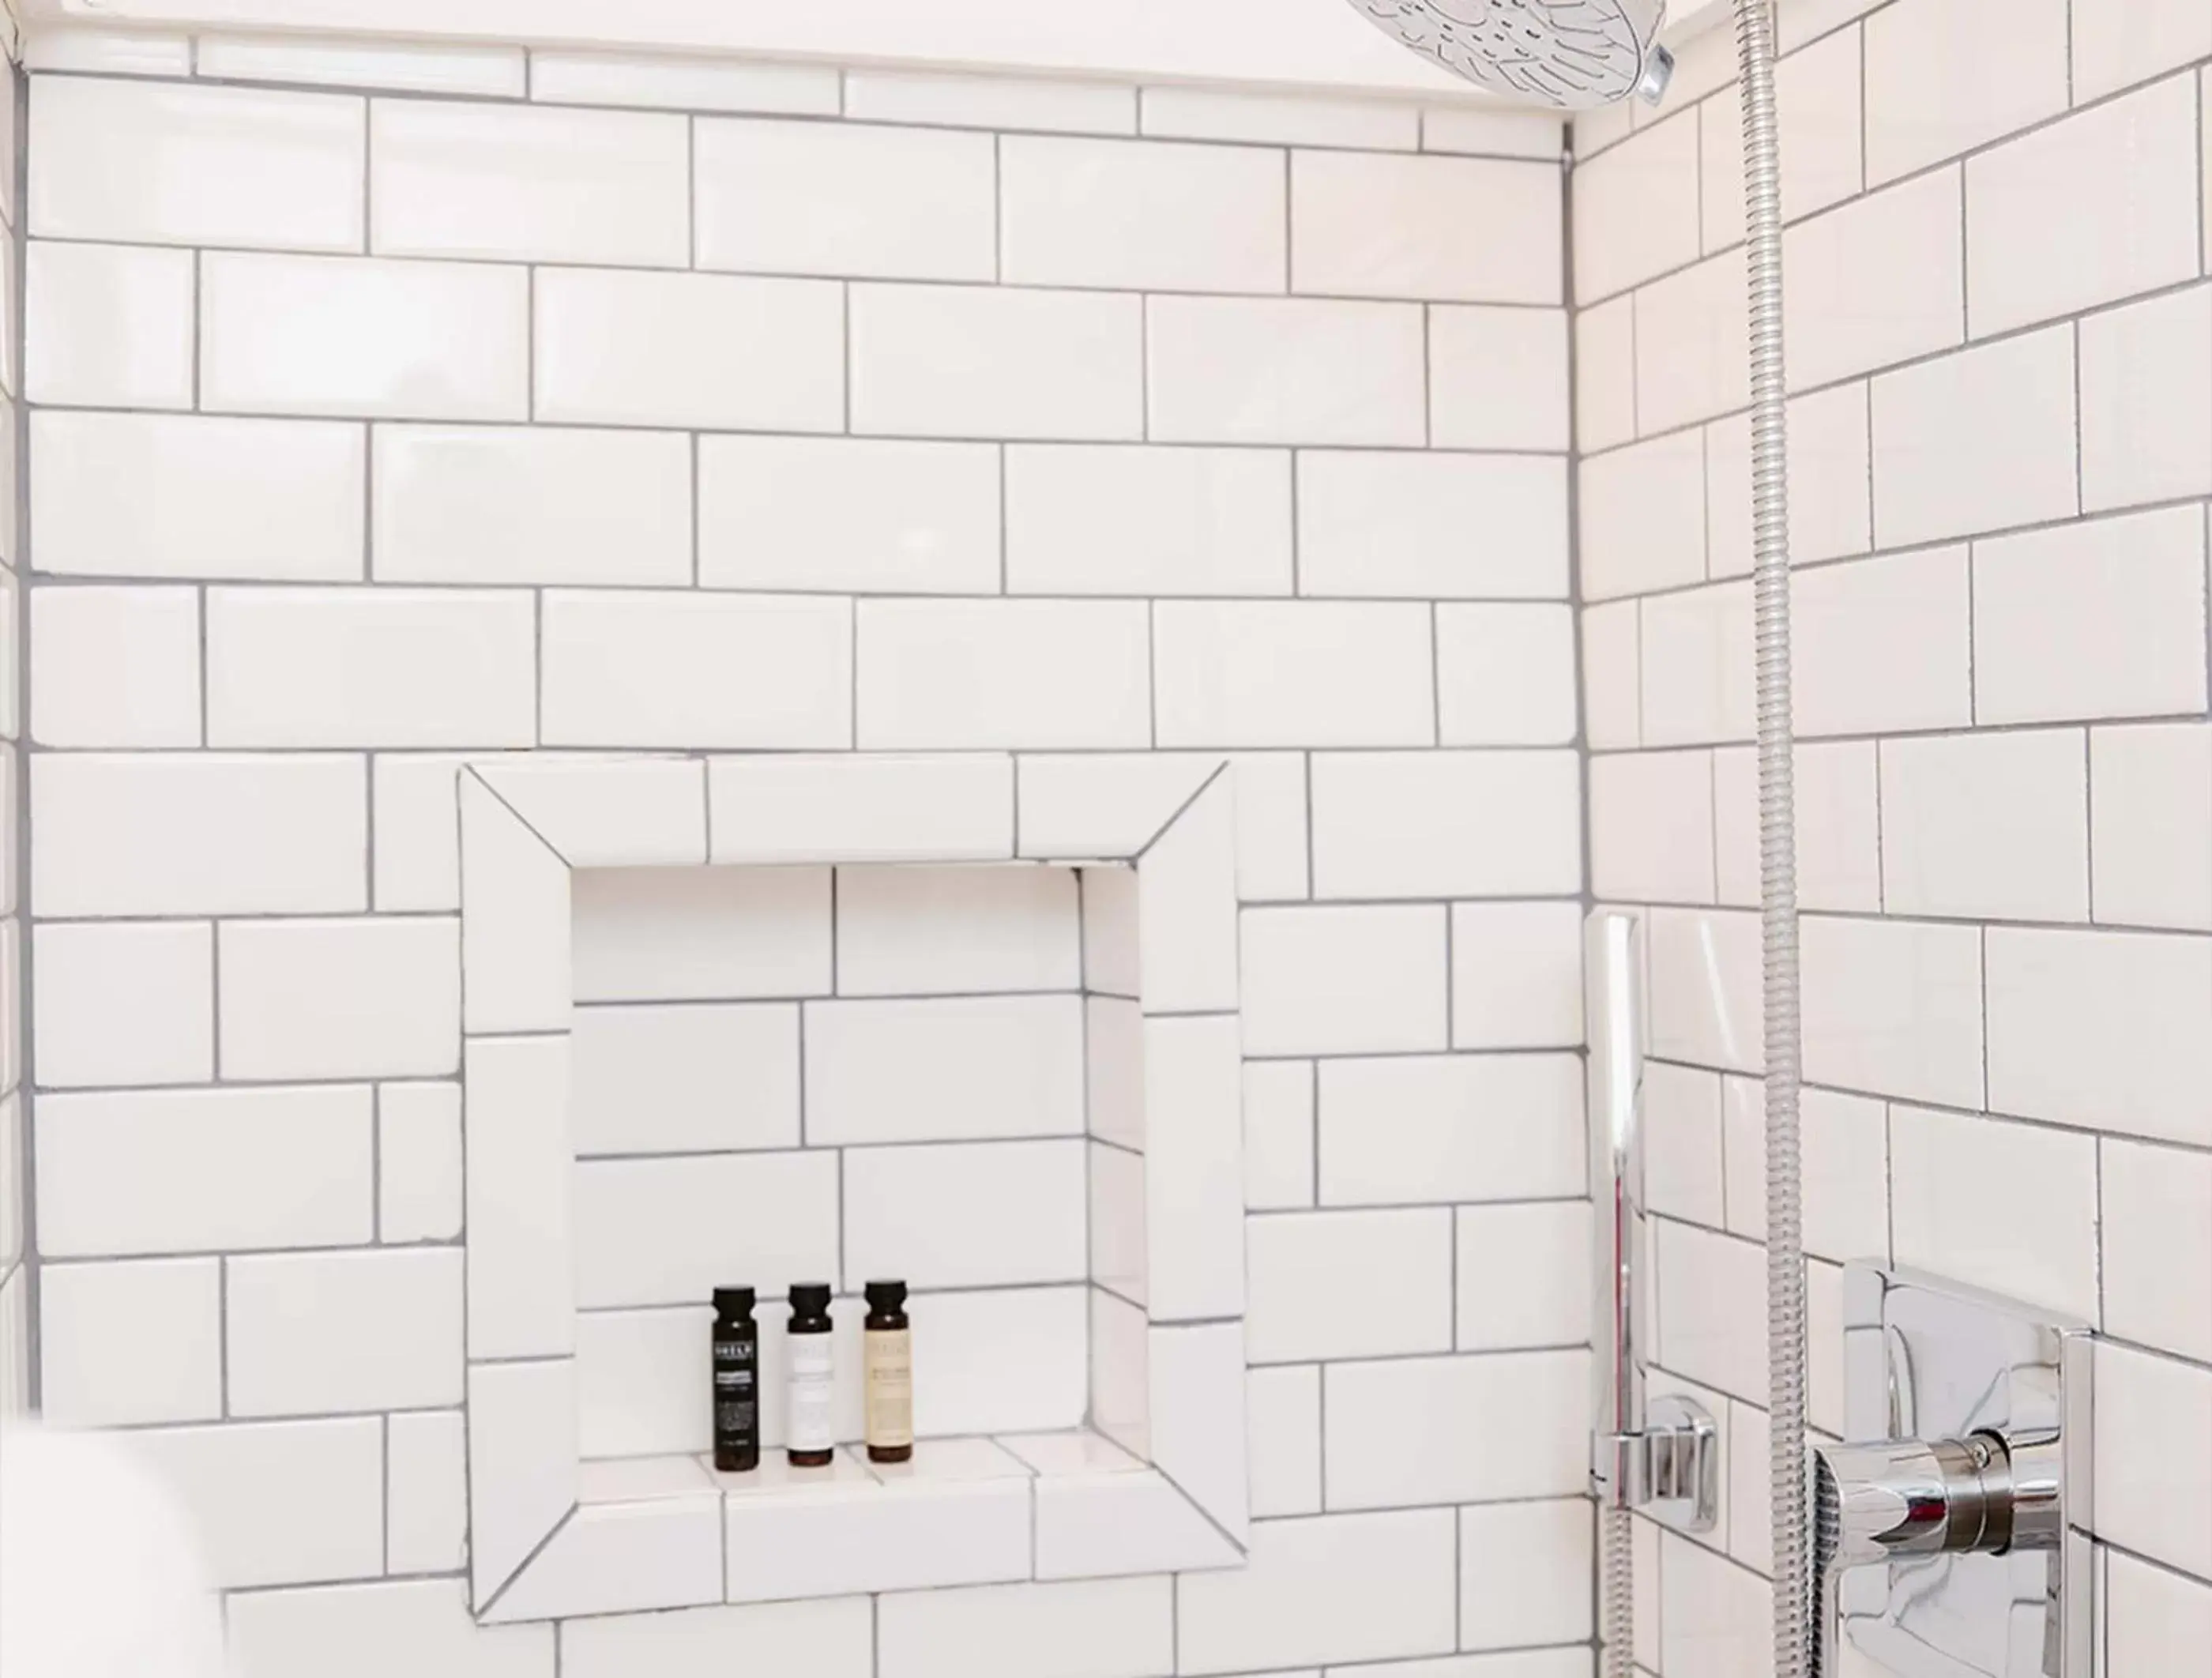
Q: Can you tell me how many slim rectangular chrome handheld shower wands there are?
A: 1